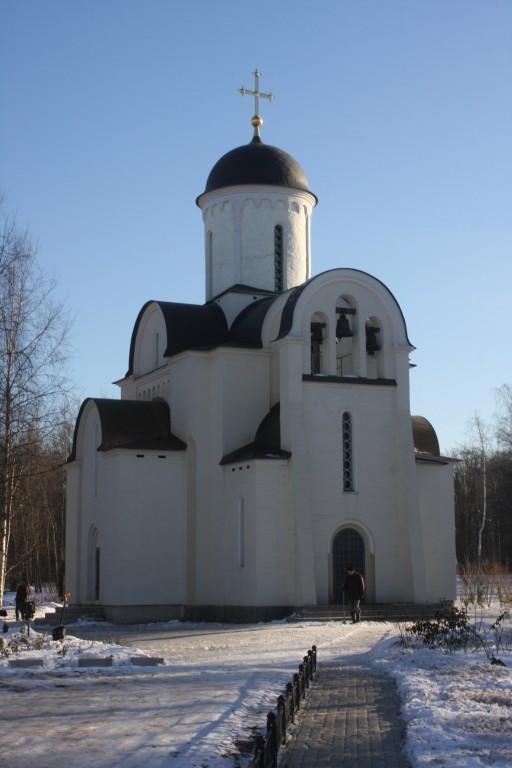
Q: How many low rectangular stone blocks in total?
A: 3